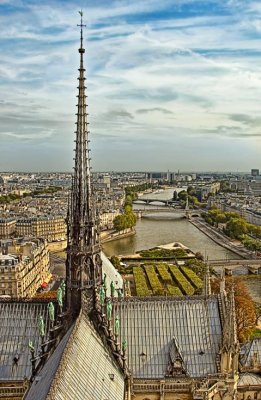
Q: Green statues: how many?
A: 12